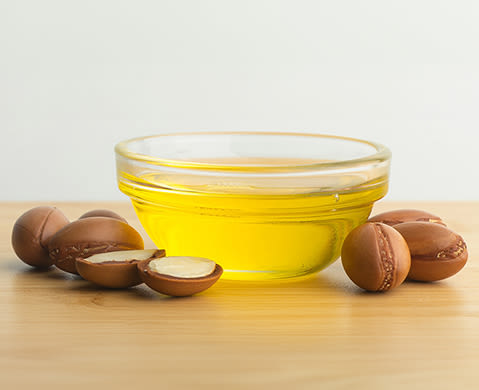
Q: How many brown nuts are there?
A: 8